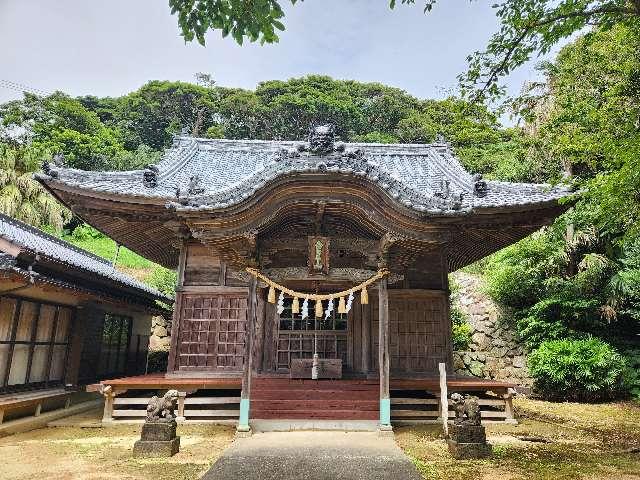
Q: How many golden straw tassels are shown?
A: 5